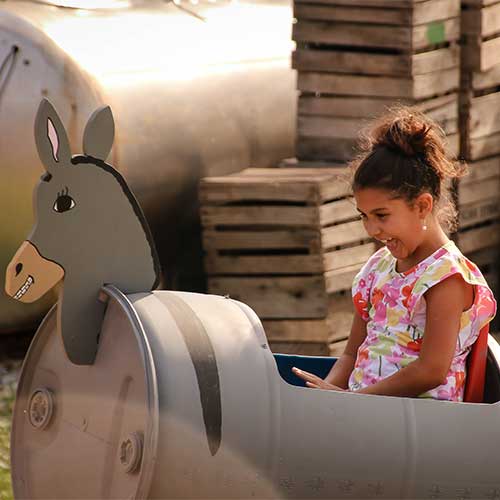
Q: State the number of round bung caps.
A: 2